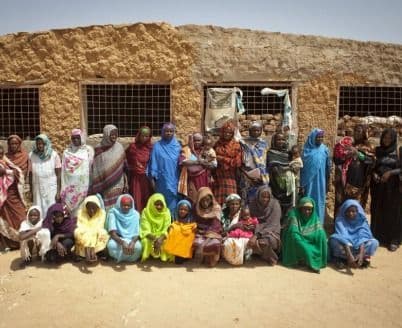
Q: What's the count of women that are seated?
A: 11